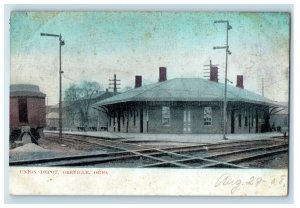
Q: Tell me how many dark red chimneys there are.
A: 4